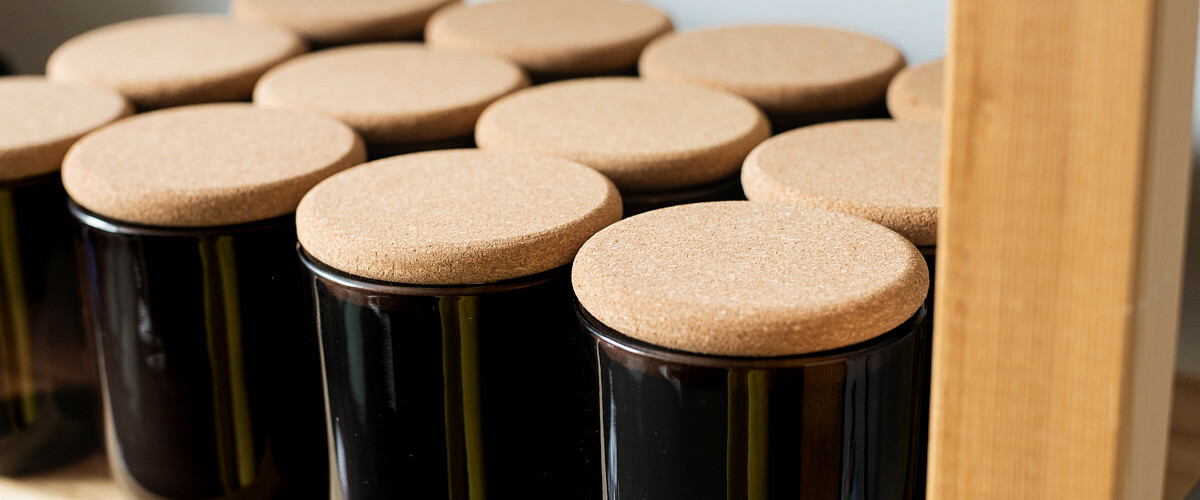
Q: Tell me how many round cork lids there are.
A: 12